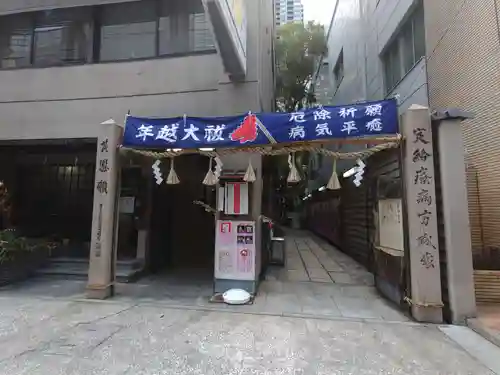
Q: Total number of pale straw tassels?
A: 5